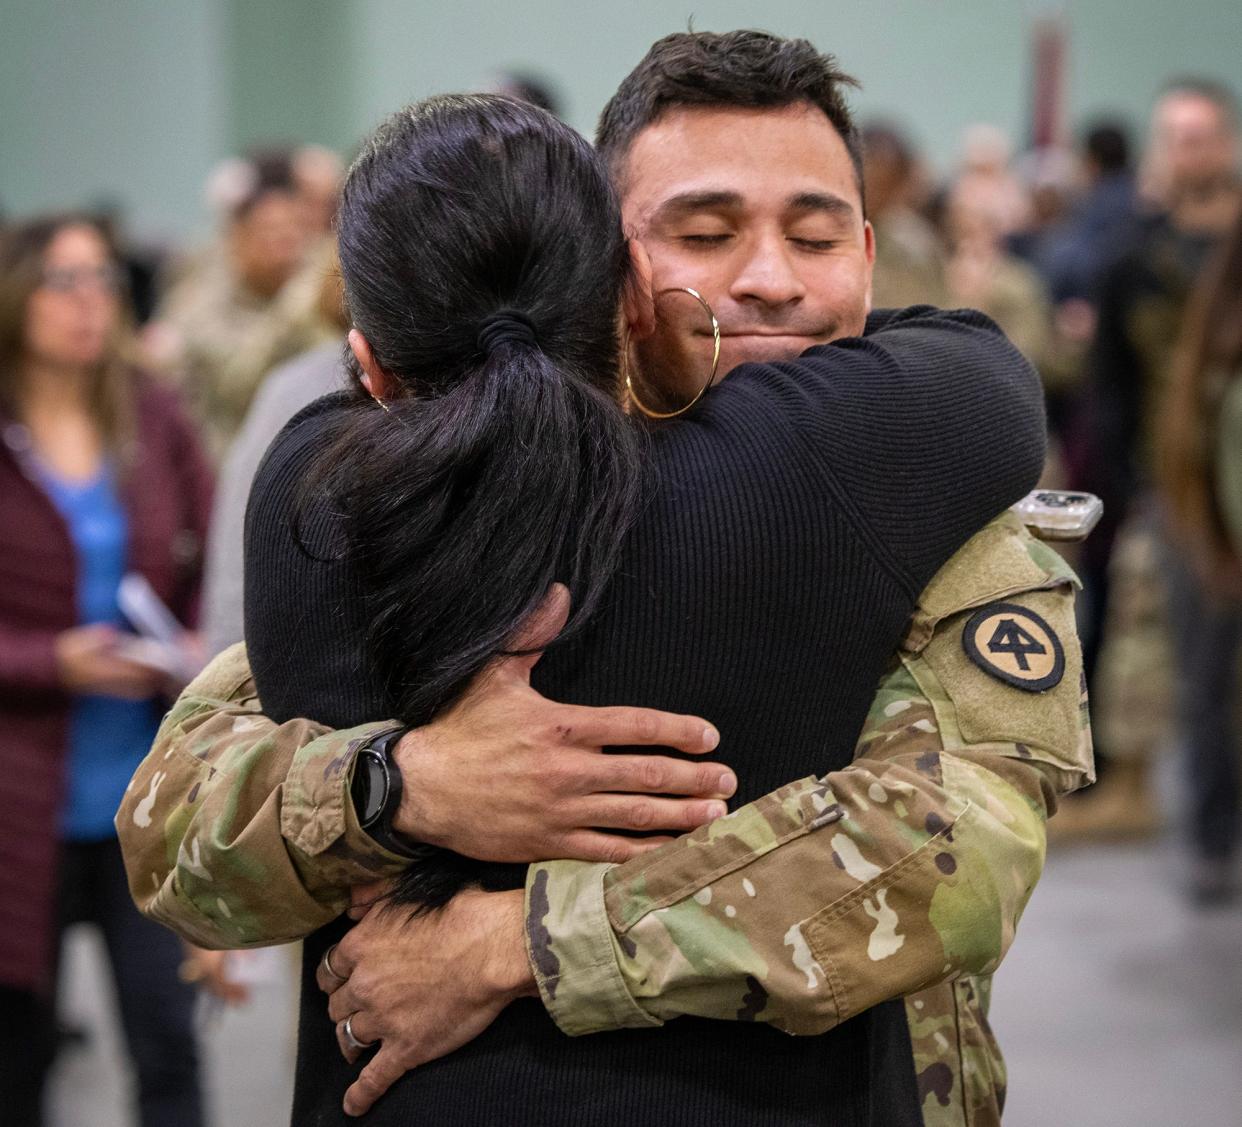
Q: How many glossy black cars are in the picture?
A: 0